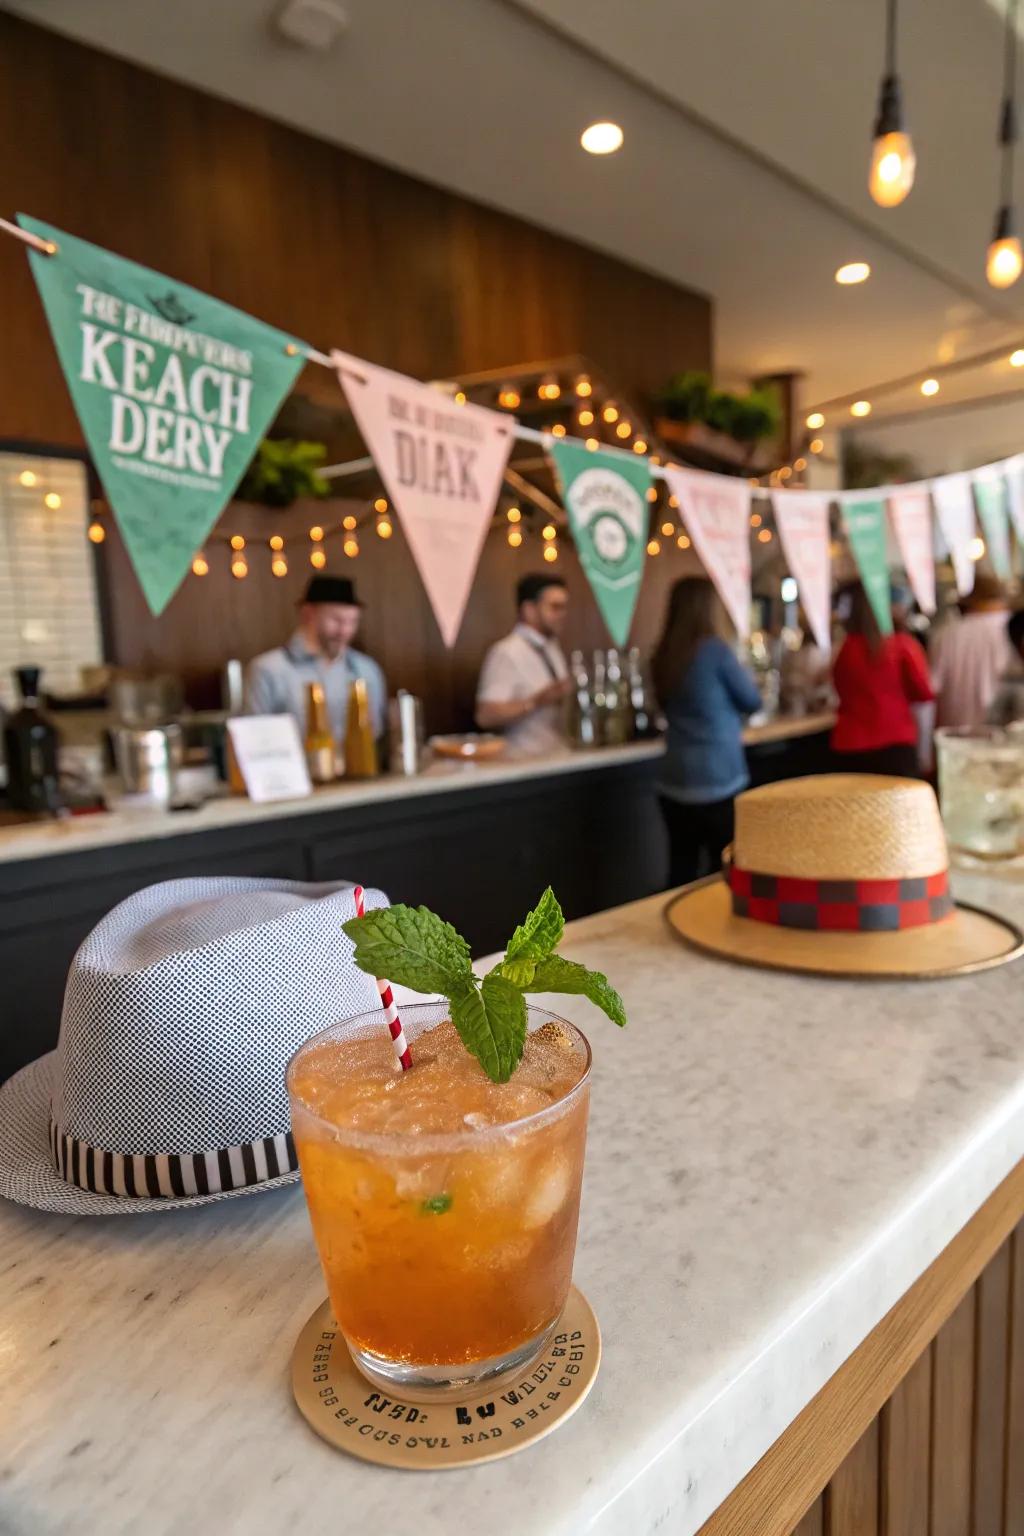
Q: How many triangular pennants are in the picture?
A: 10